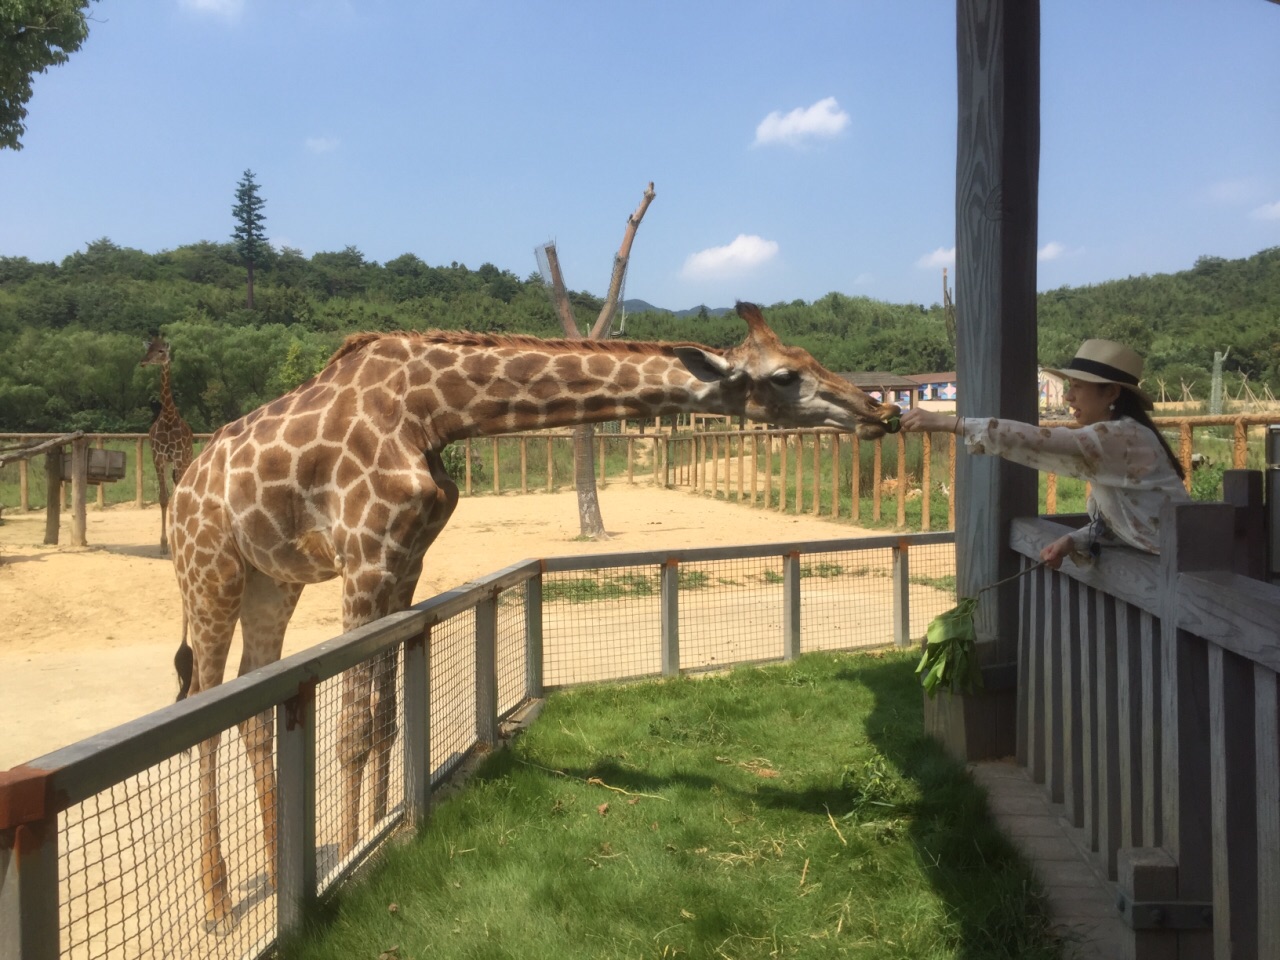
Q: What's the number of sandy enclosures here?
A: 1